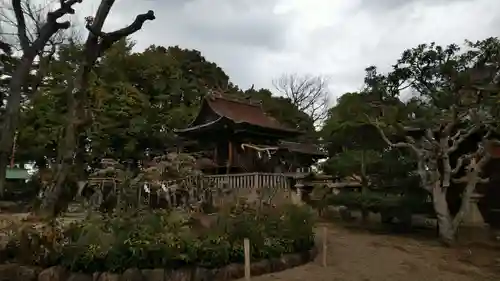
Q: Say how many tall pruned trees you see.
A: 2